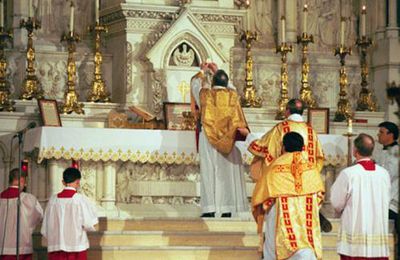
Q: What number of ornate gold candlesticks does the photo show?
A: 9